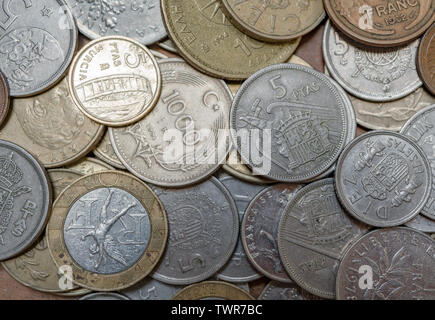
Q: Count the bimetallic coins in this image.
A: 2